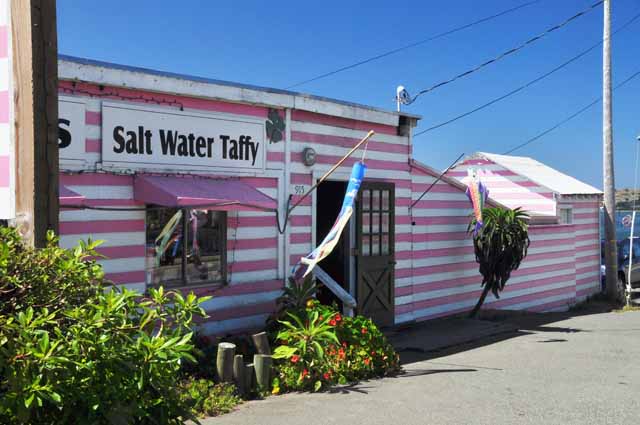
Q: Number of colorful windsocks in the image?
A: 2